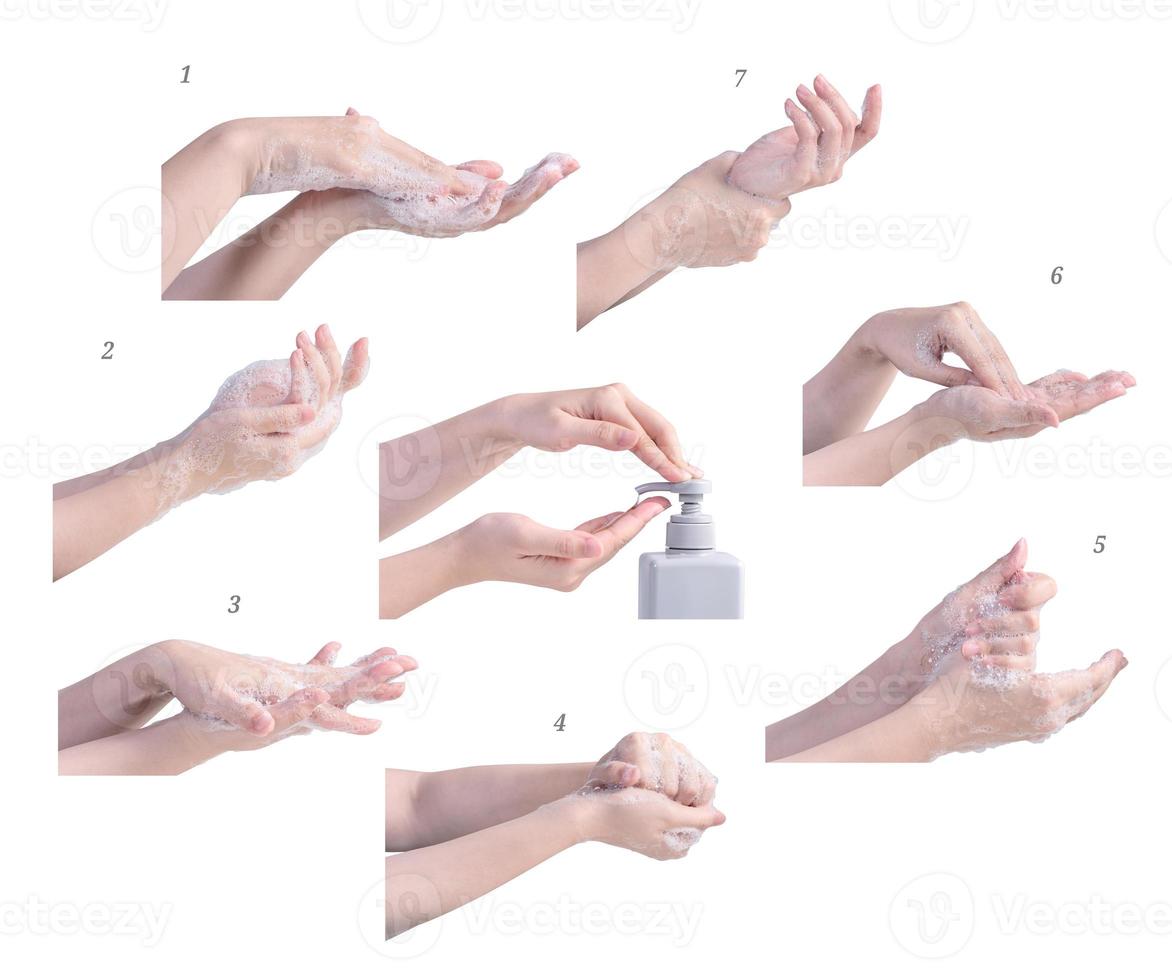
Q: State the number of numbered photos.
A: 7